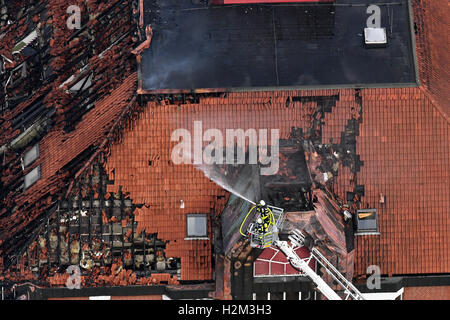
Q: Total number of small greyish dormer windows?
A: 4